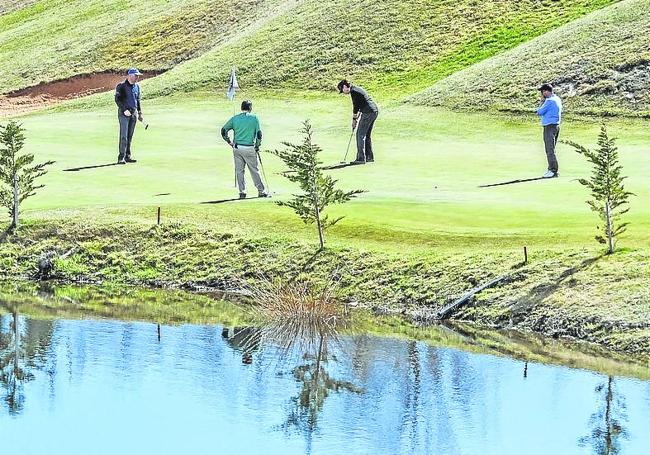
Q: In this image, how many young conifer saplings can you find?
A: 3